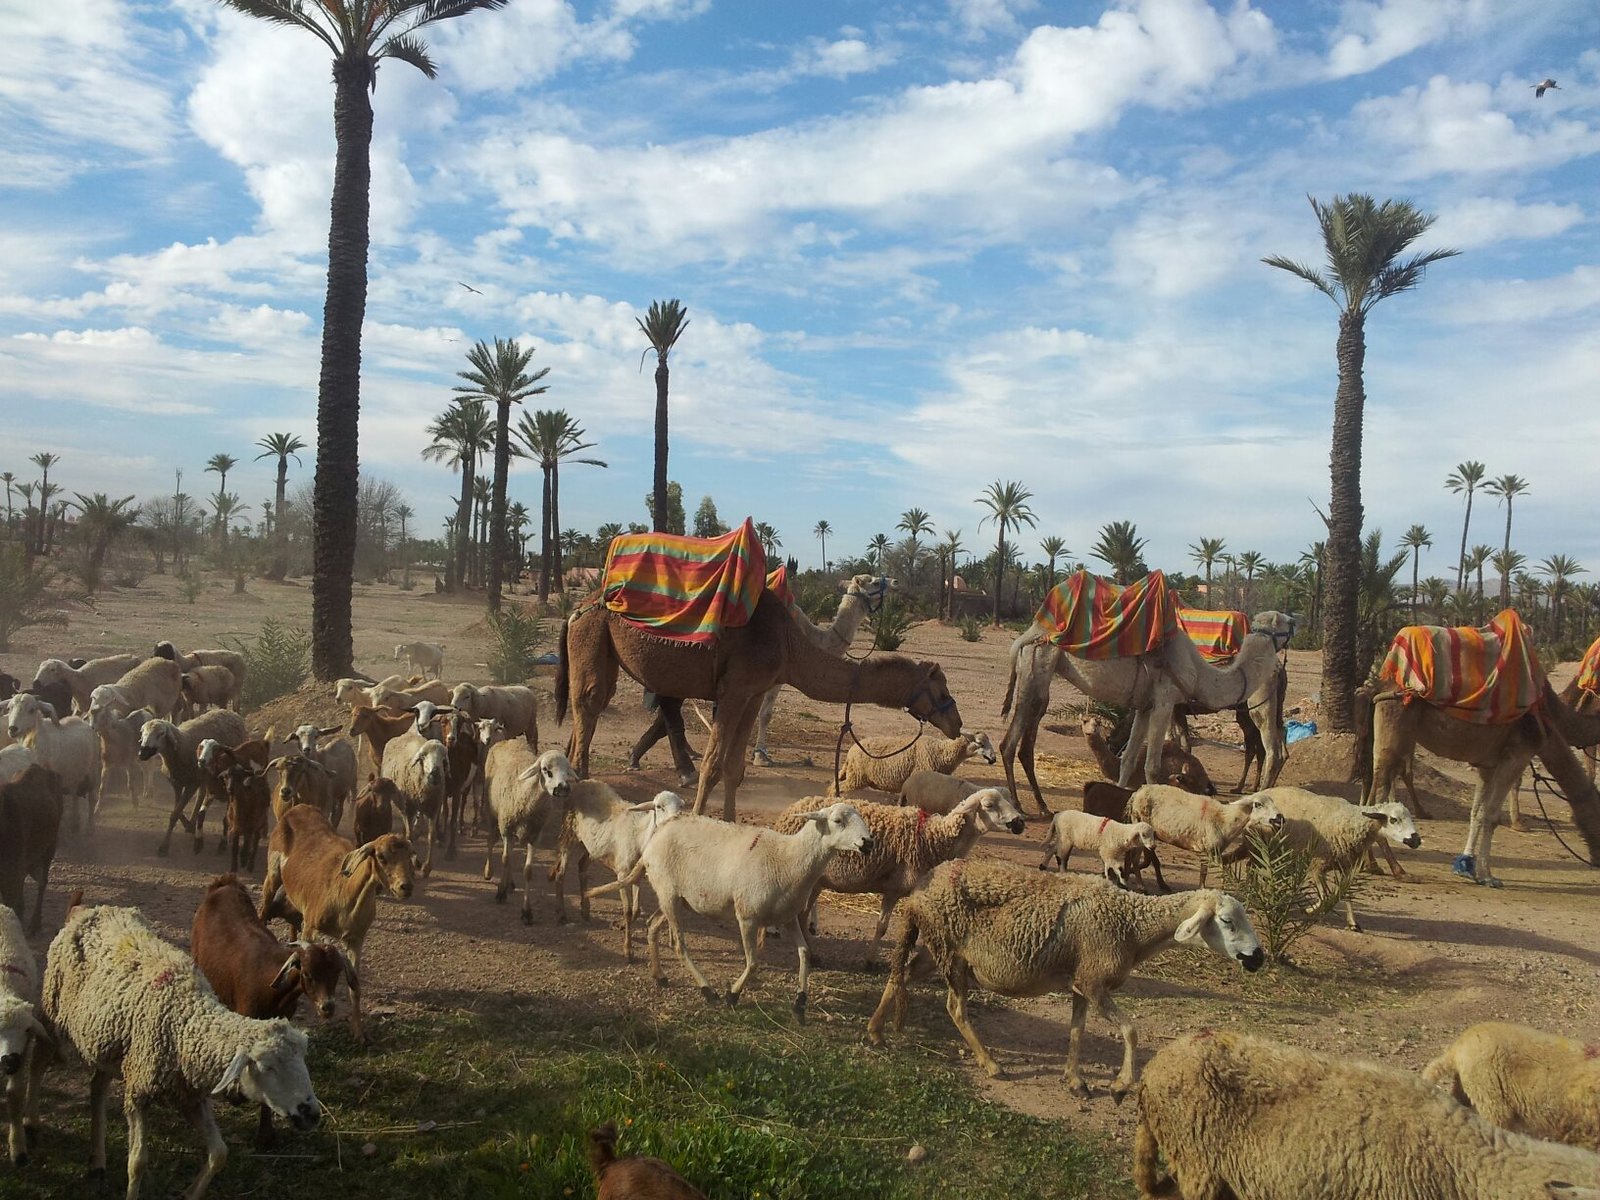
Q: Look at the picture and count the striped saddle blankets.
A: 6